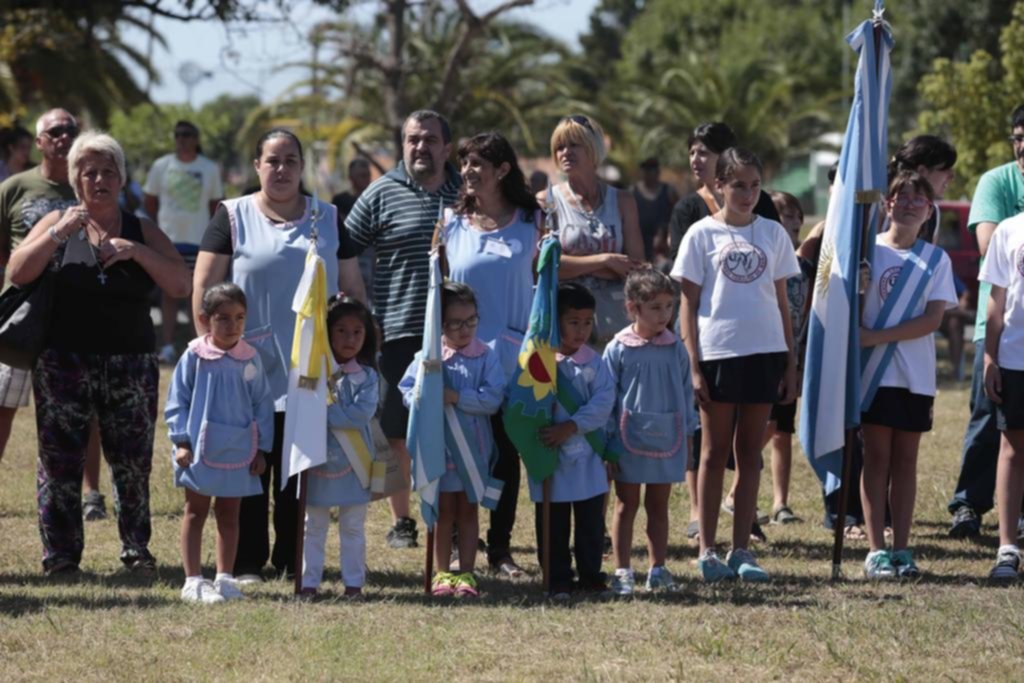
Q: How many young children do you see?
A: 5